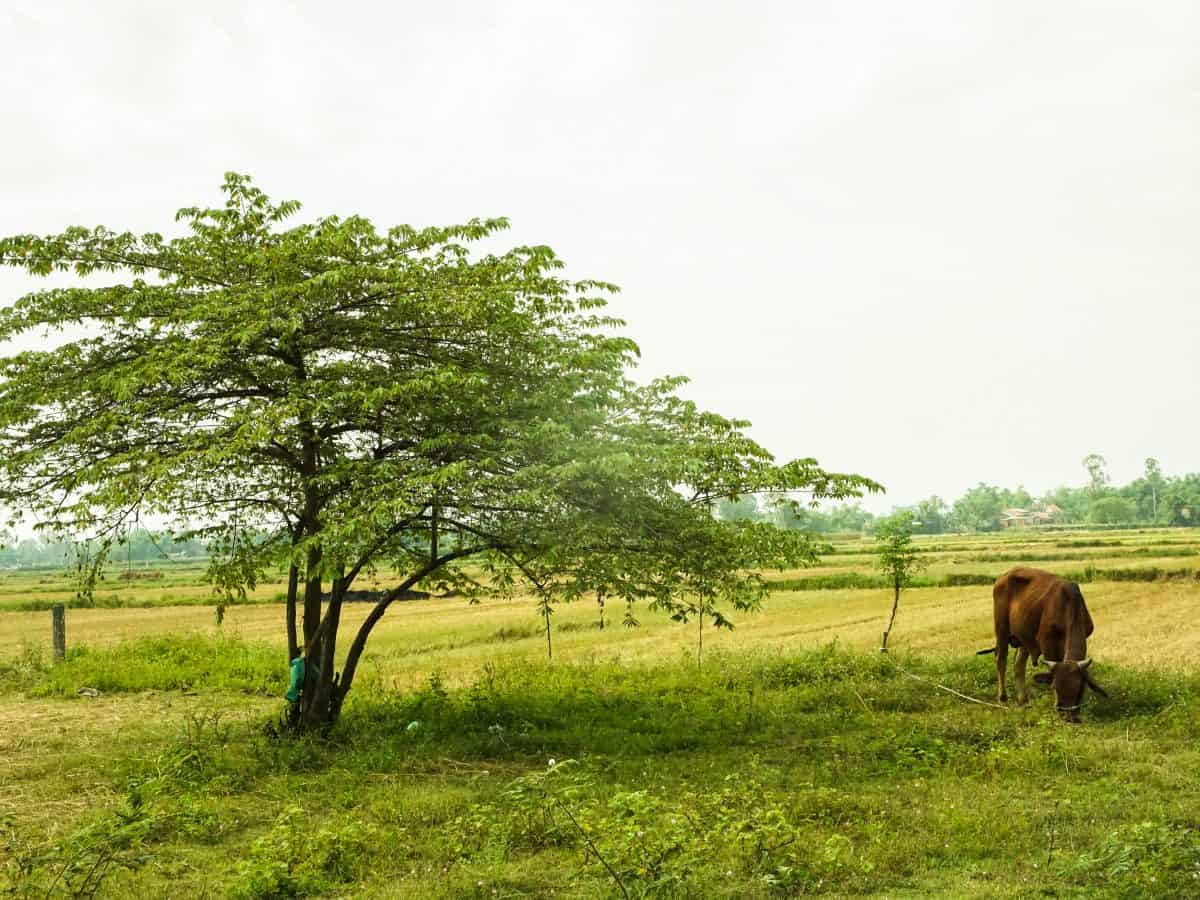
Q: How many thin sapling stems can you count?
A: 3